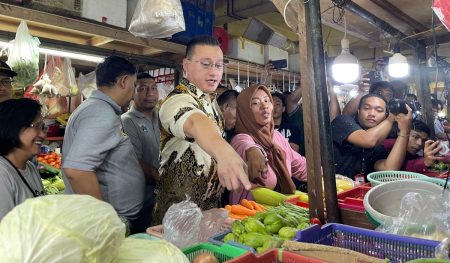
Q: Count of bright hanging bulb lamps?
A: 2